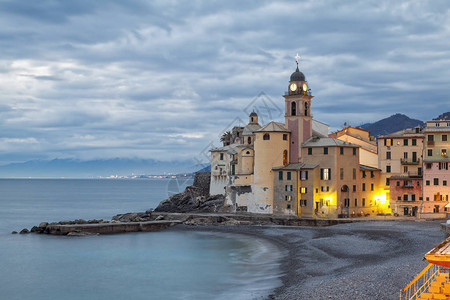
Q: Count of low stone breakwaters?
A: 1